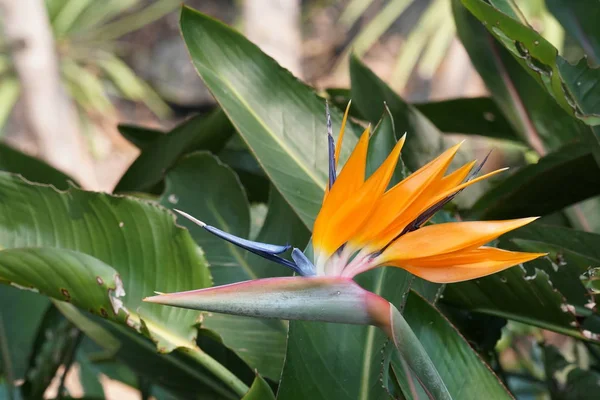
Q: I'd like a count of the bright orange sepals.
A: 8